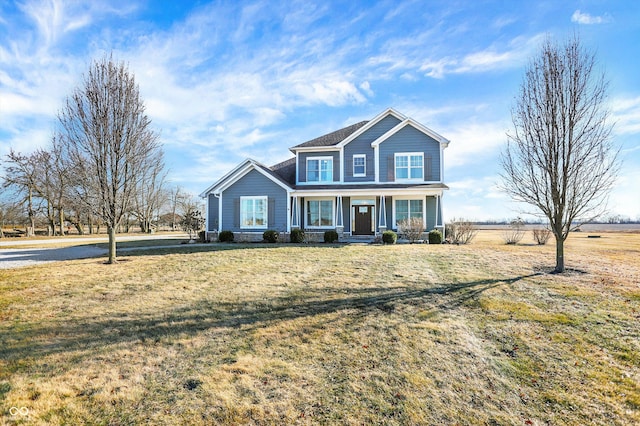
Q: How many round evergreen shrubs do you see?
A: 6